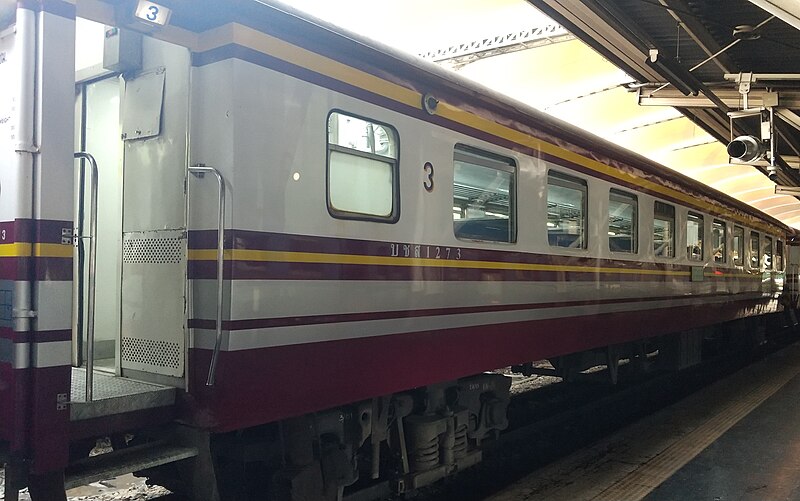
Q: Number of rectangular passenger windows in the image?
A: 11